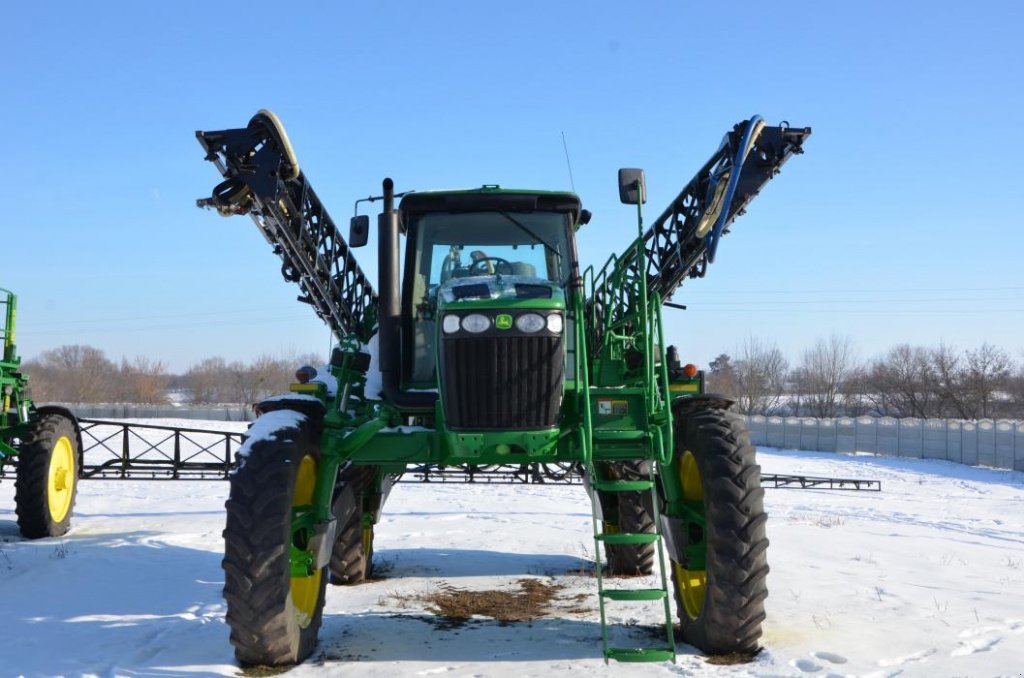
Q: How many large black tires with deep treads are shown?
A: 5